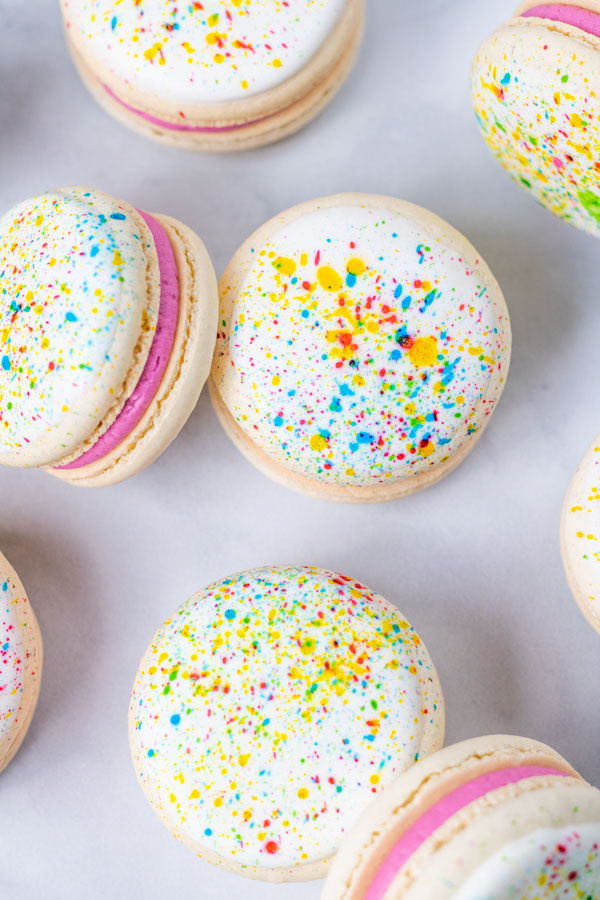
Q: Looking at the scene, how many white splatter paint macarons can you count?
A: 8